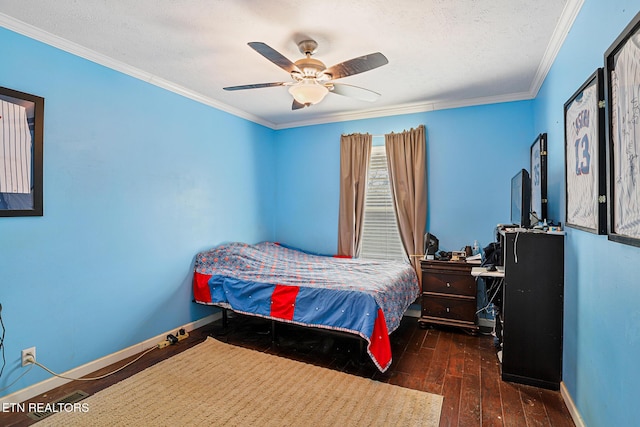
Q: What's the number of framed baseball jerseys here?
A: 4